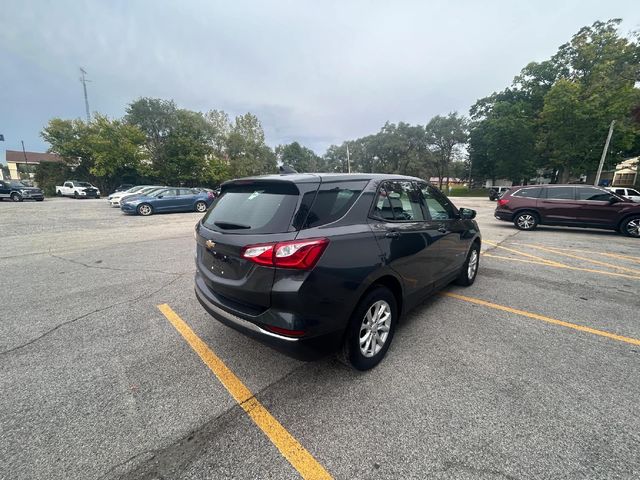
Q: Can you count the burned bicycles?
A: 0